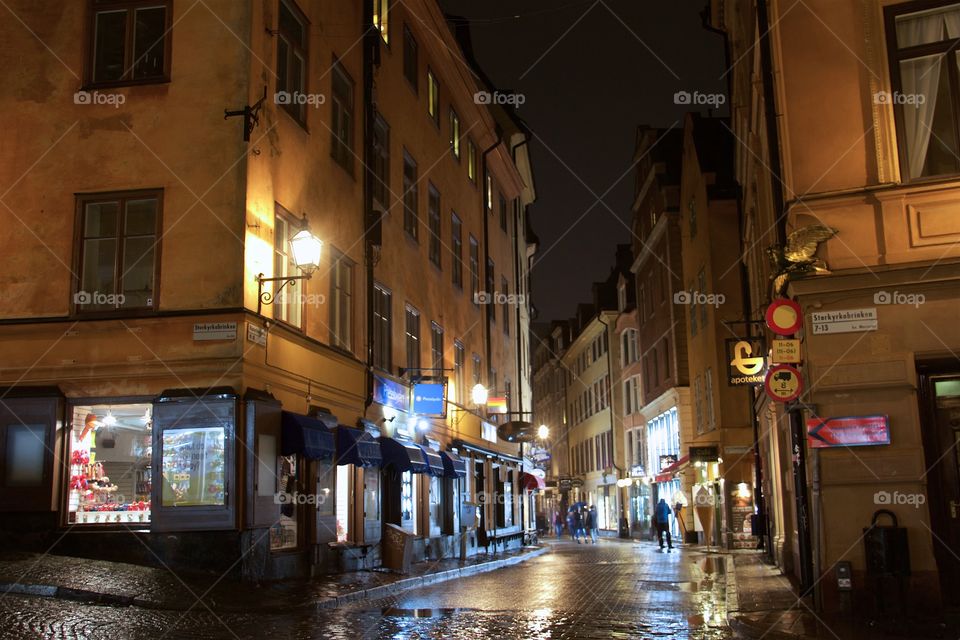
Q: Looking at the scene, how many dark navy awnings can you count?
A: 5